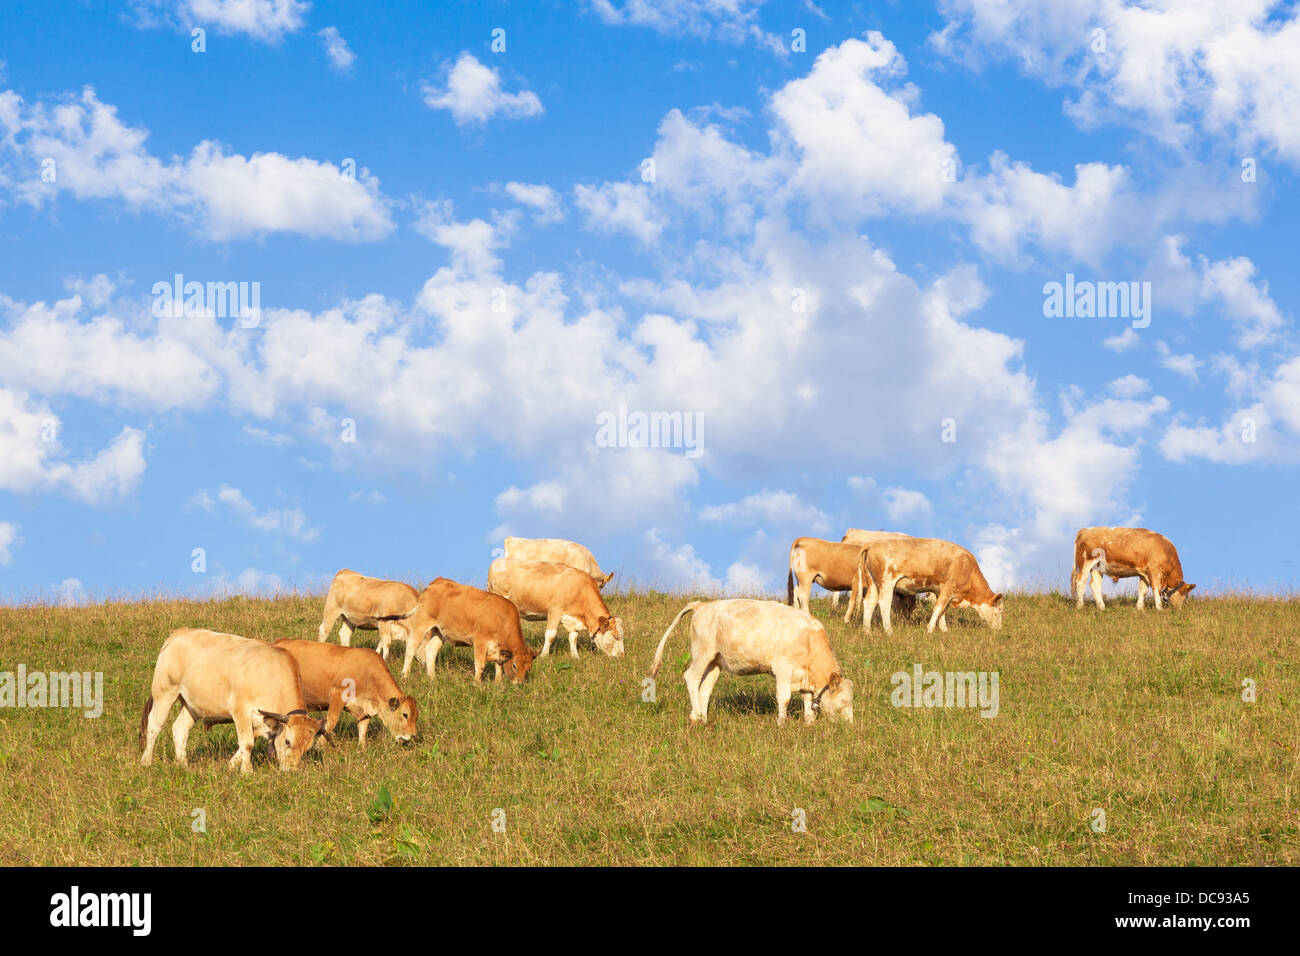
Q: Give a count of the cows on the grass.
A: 11